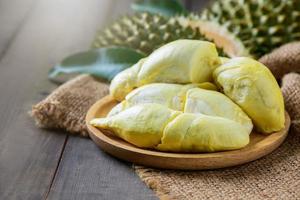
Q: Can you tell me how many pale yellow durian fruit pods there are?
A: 4